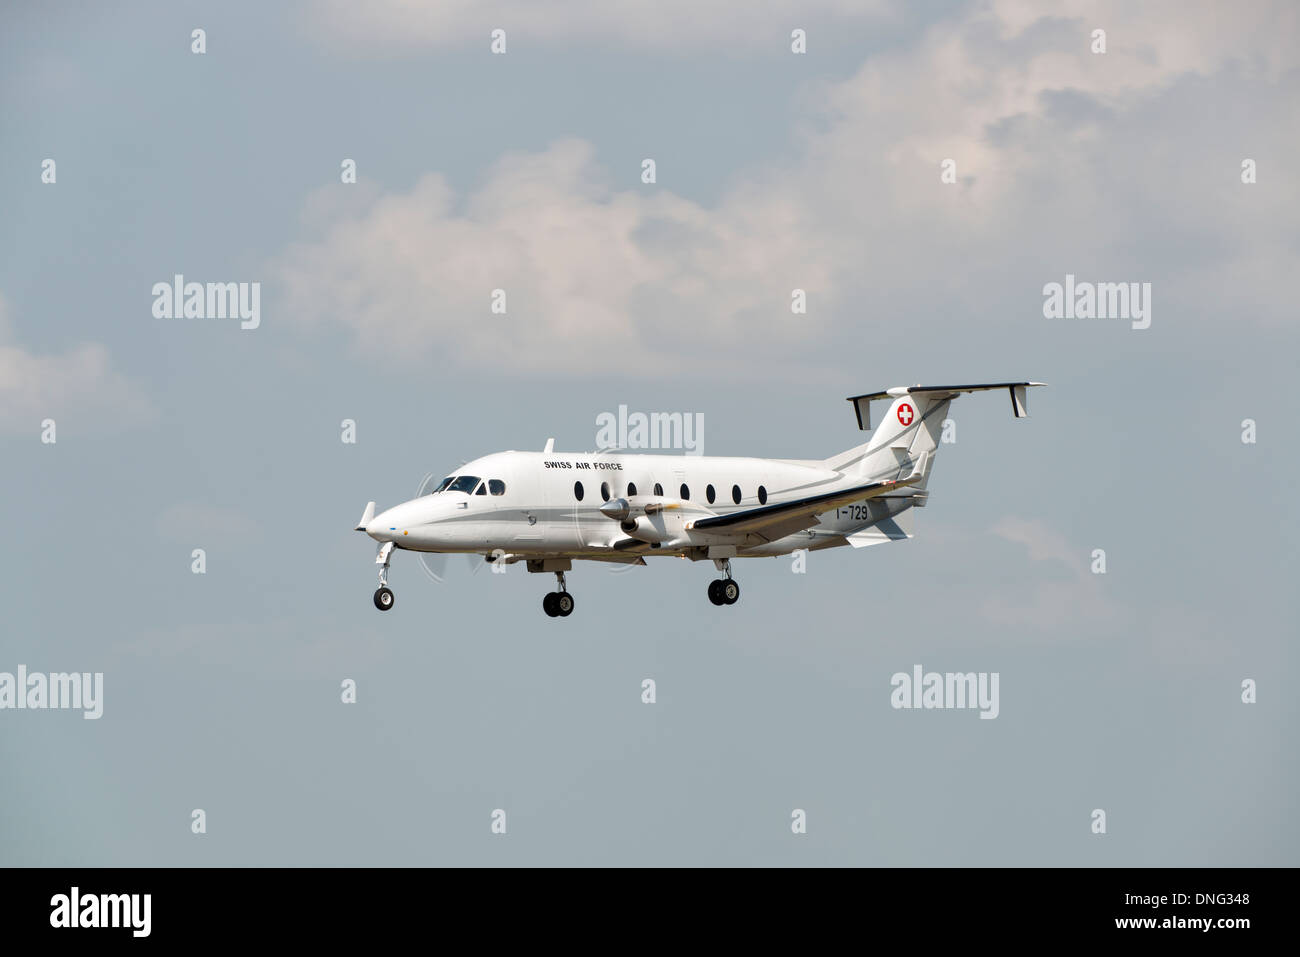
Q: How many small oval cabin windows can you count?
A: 8